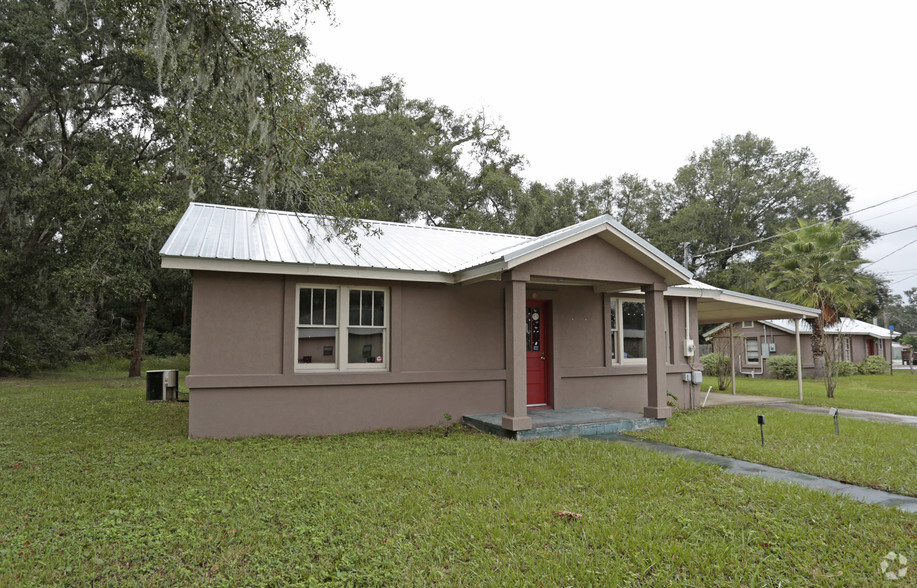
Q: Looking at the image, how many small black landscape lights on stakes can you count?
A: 2